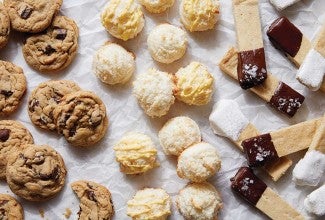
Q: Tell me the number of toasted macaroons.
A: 12